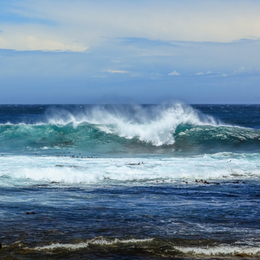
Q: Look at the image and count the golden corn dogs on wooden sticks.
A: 0